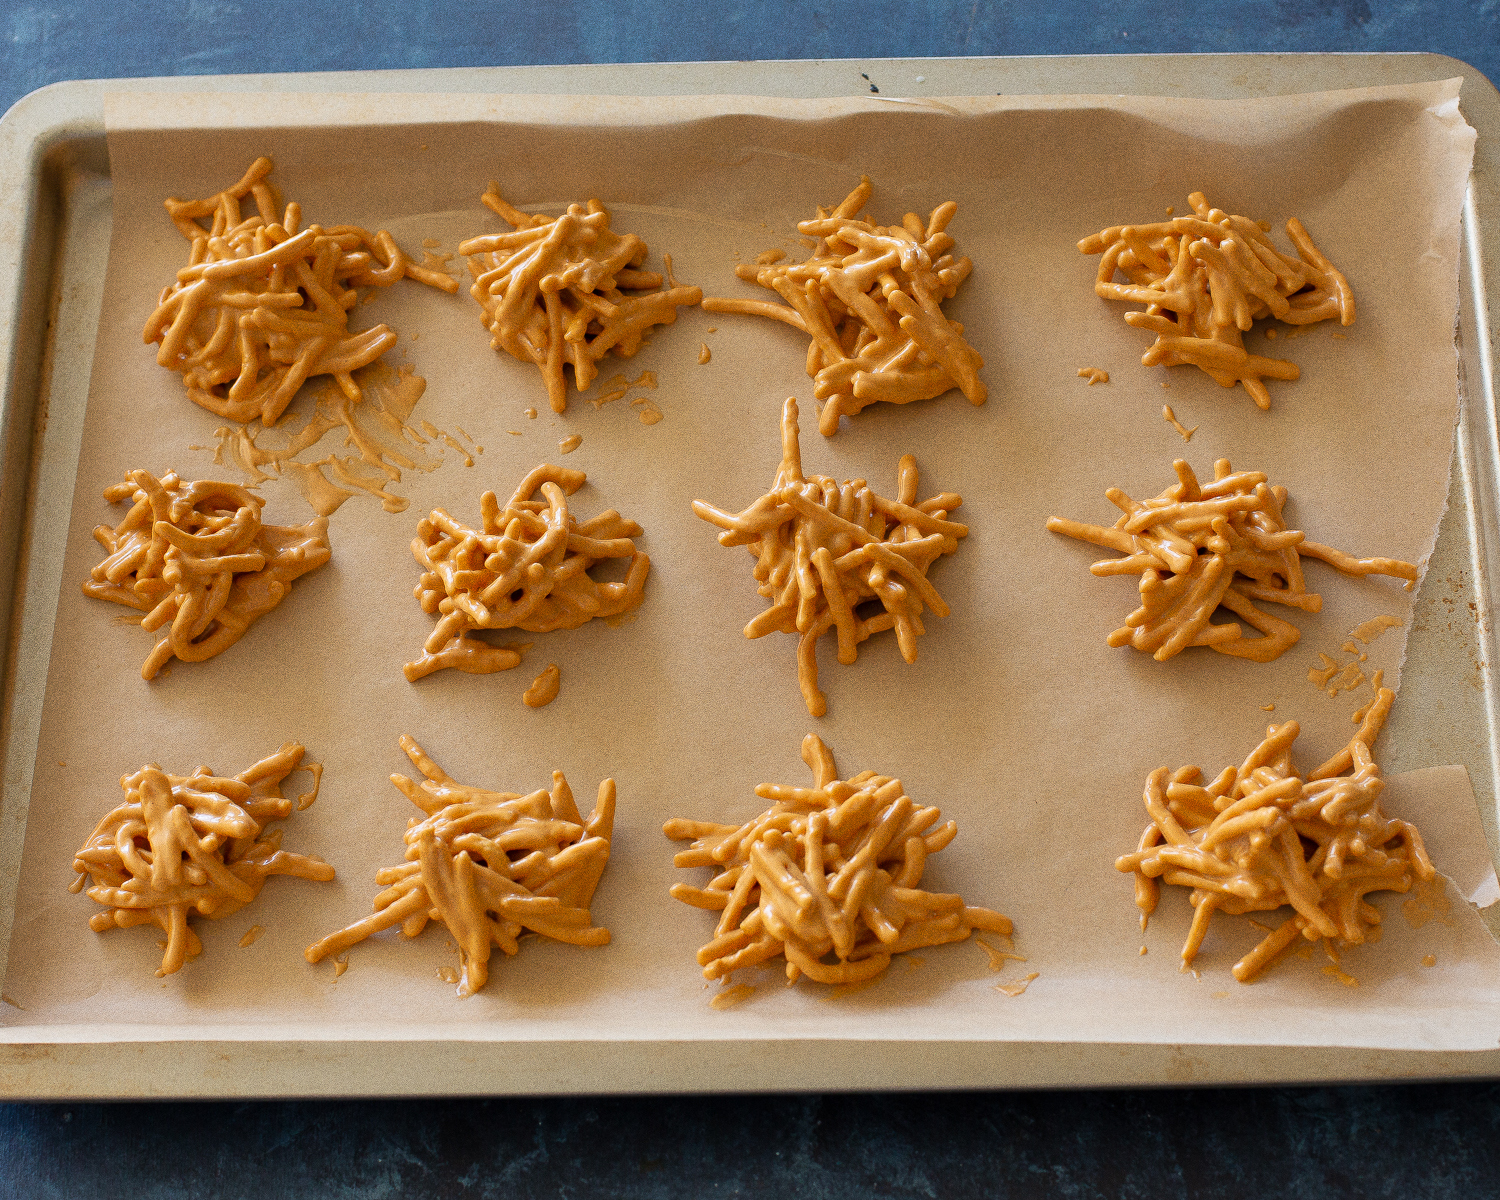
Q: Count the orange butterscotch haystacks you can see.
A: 12